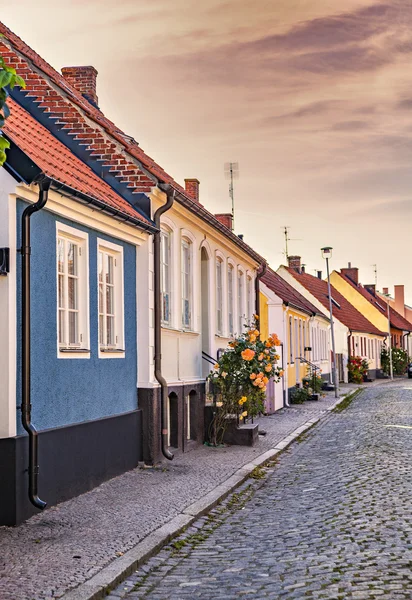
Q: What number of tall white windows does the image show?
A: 8